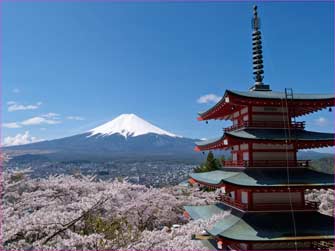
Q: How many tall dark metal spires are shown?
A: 1